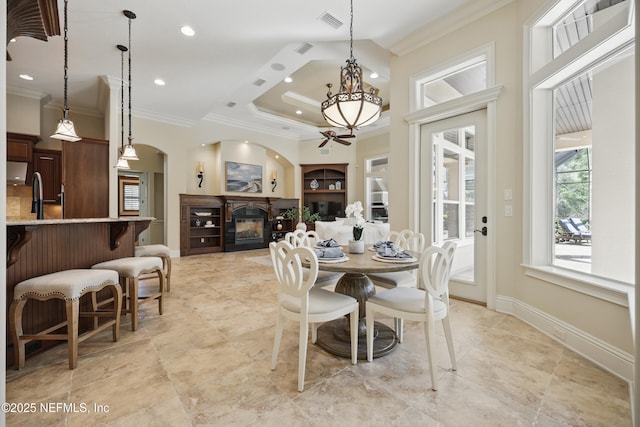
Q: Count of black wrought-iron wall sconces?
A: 2